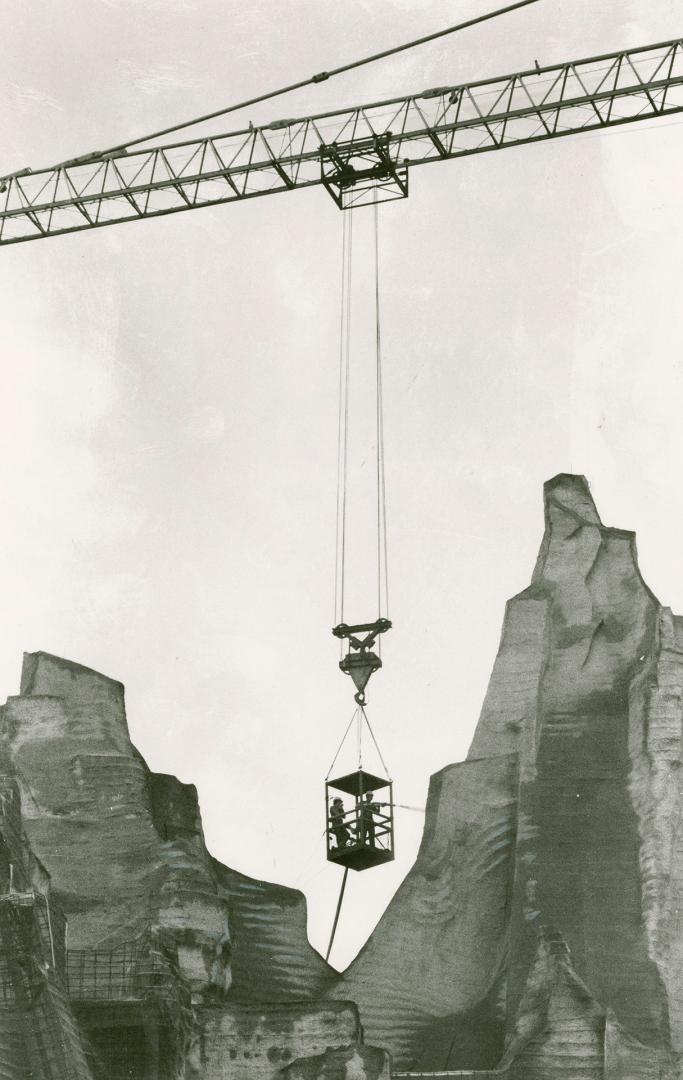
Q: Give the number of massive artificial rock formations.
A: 2